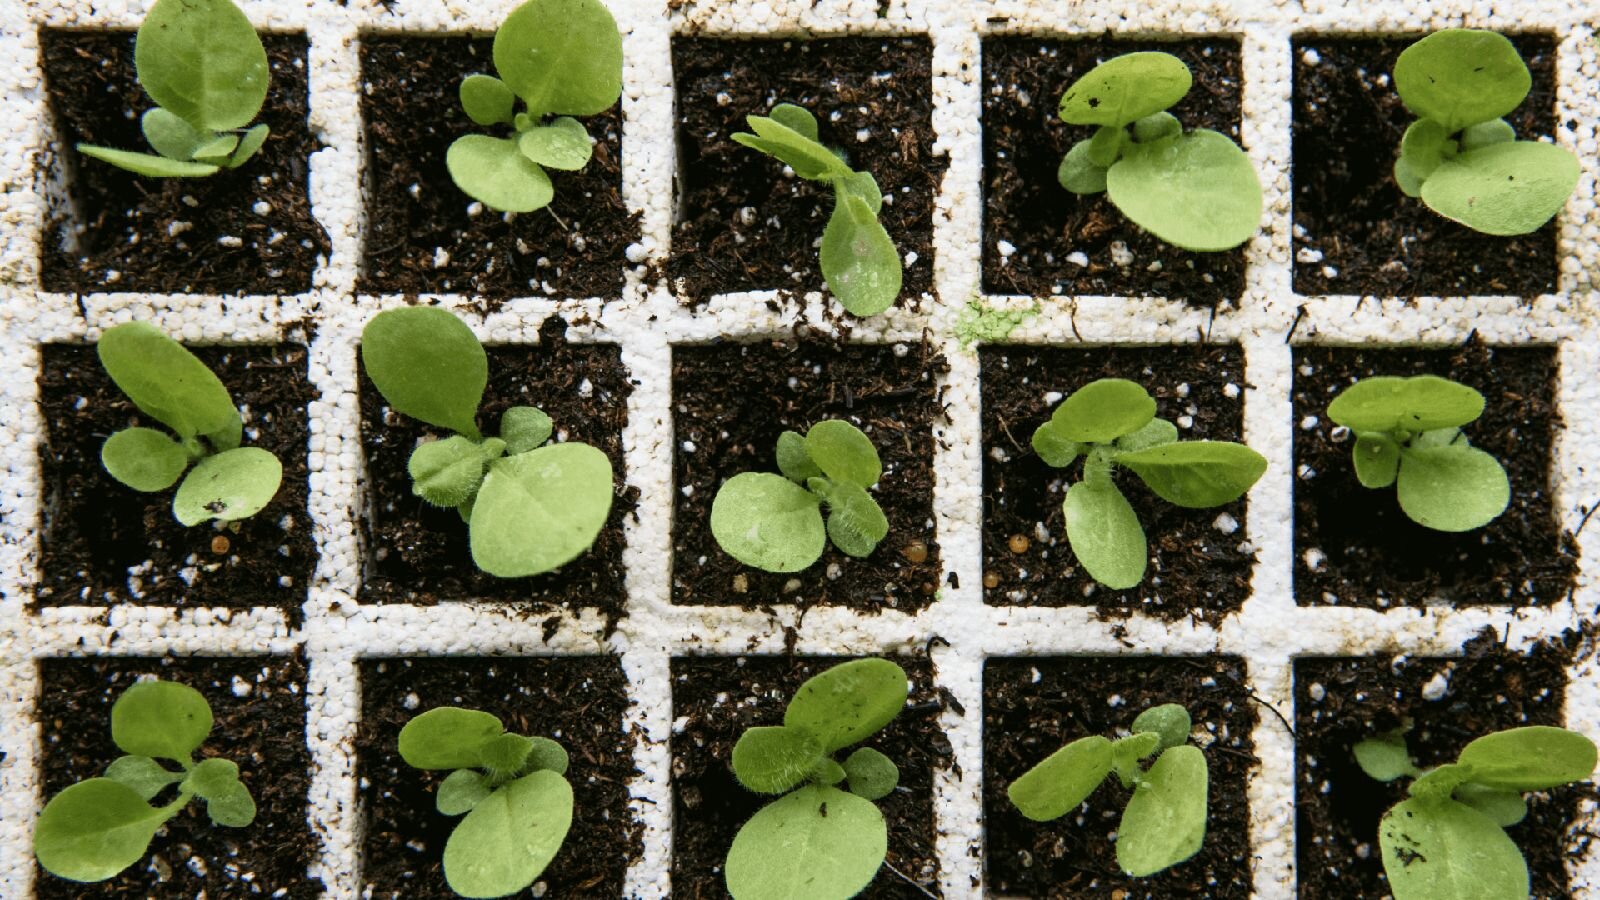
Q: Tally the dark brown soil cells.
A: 15